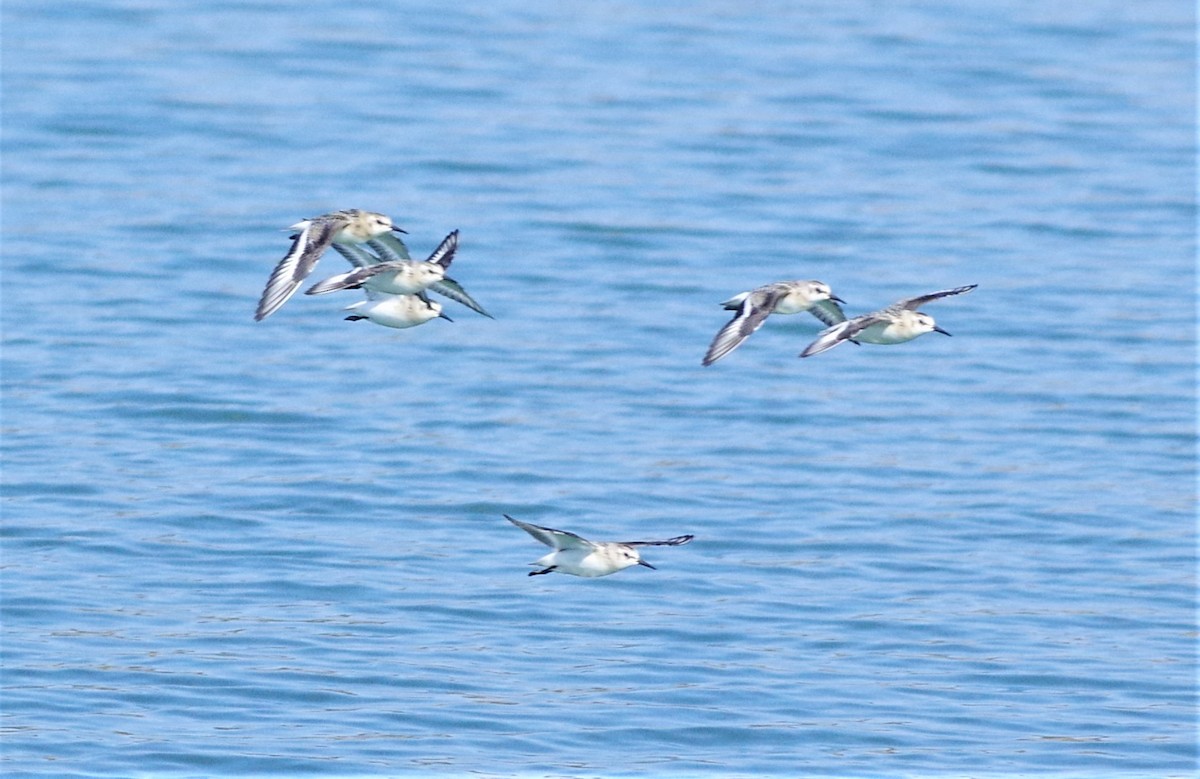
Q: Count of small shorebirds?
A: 6